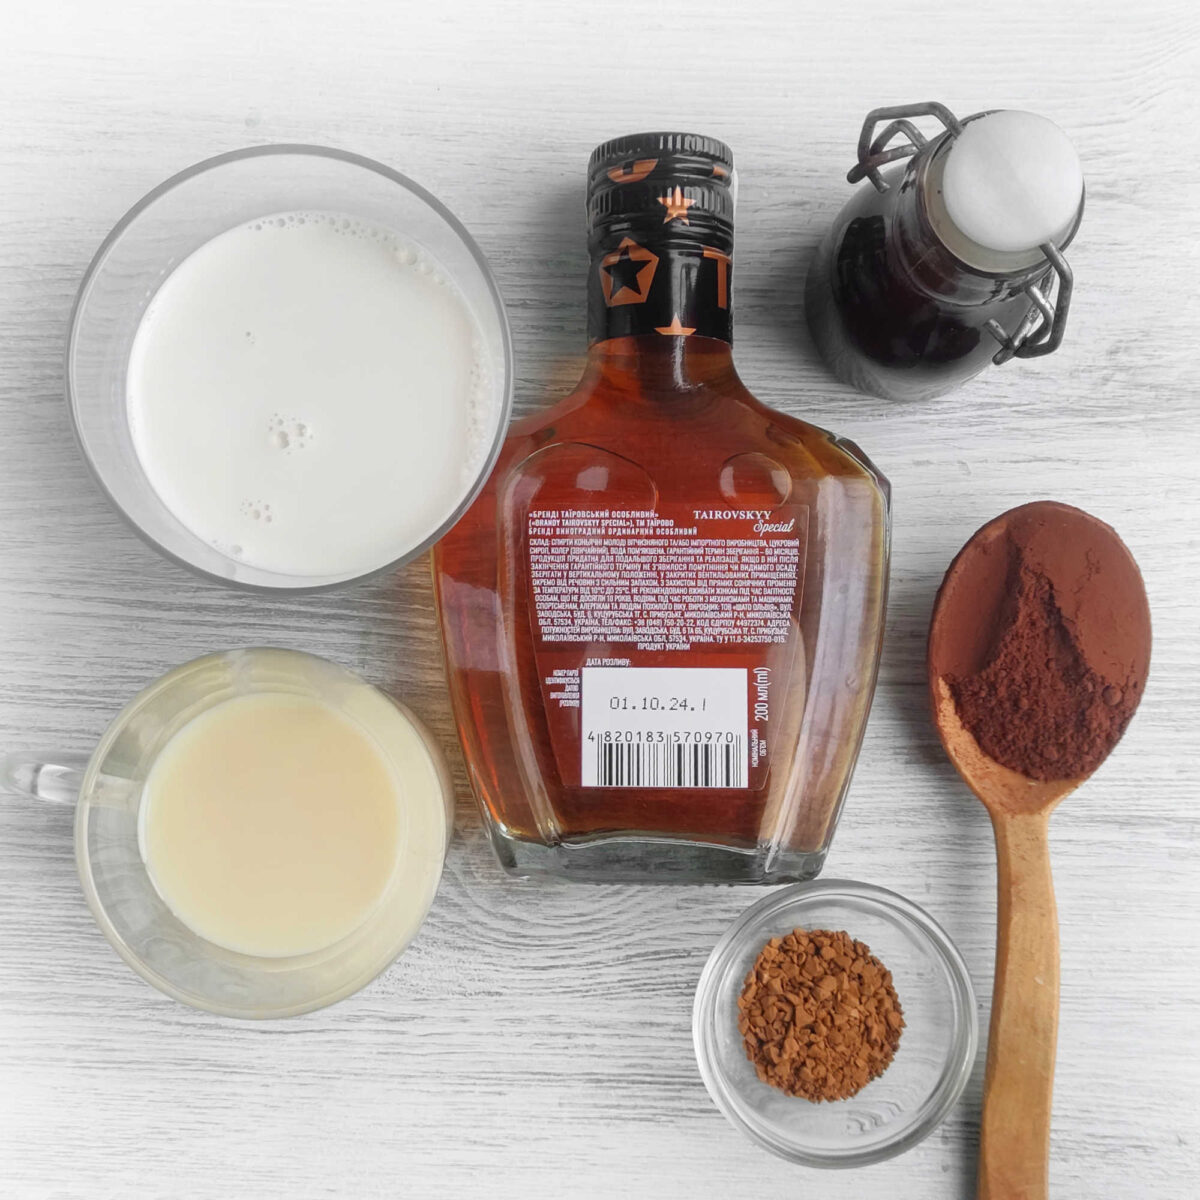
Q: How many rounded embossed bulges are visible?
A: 2